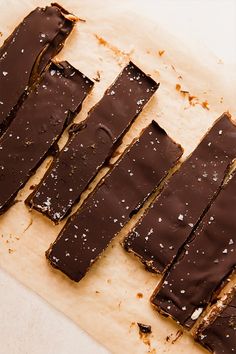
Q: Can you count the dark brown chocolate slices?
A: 7